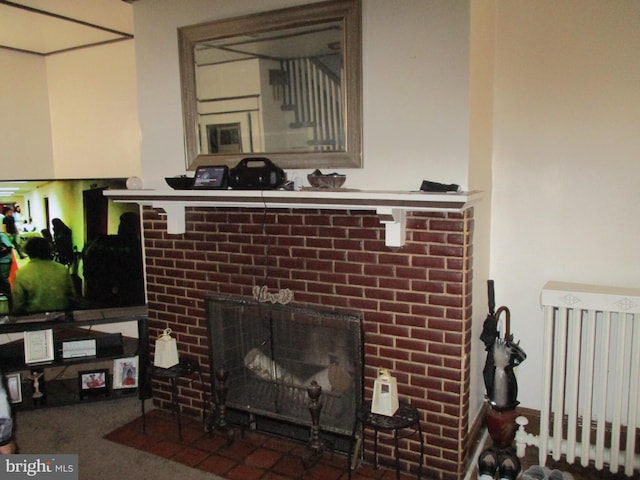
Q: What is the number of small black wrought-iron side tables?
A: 2